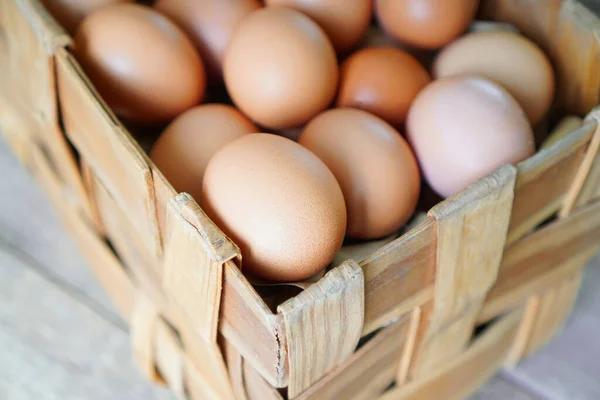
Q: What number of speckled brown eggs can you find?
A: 1